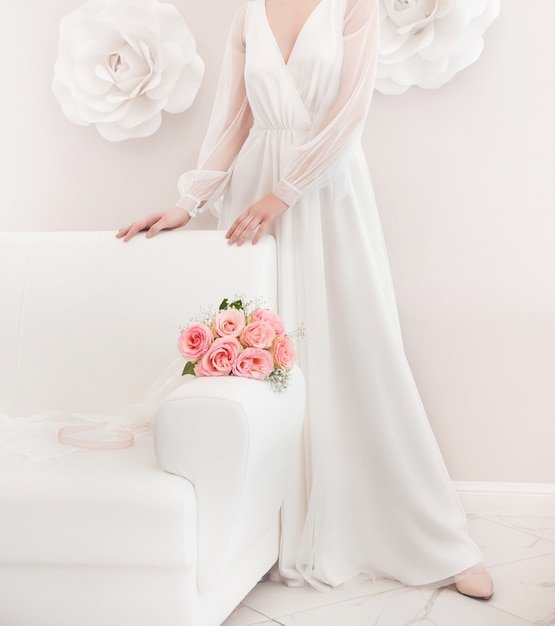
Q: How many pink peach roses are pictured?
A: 7